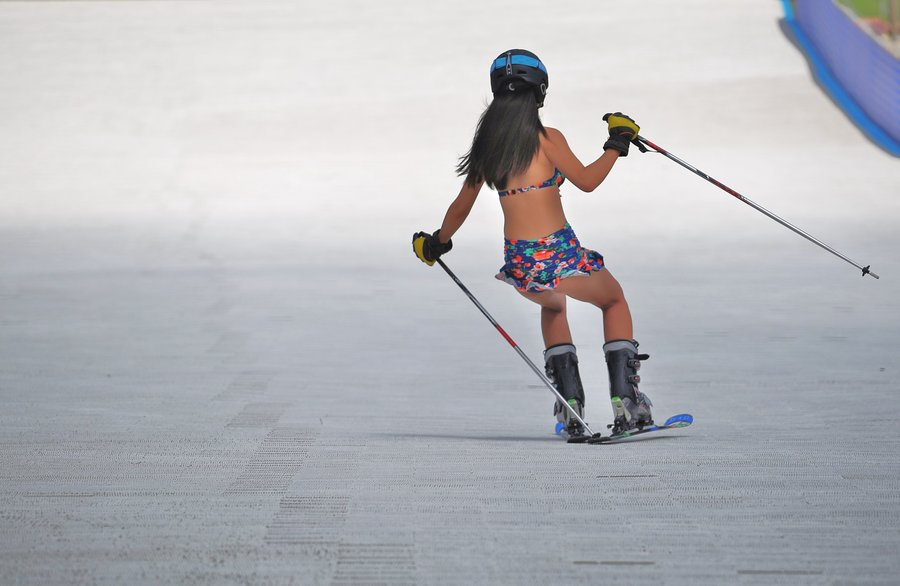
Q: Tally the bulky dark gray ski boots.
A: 2